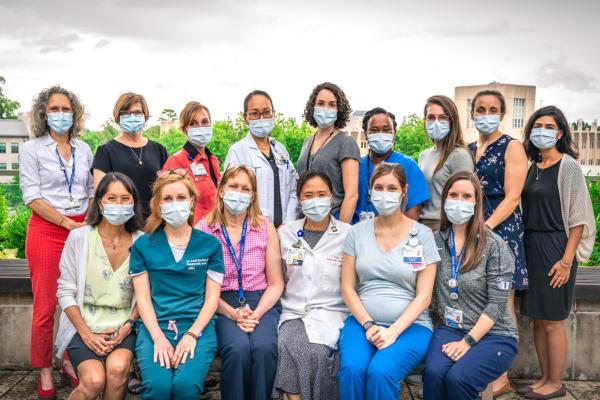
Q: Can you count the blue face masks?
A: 15